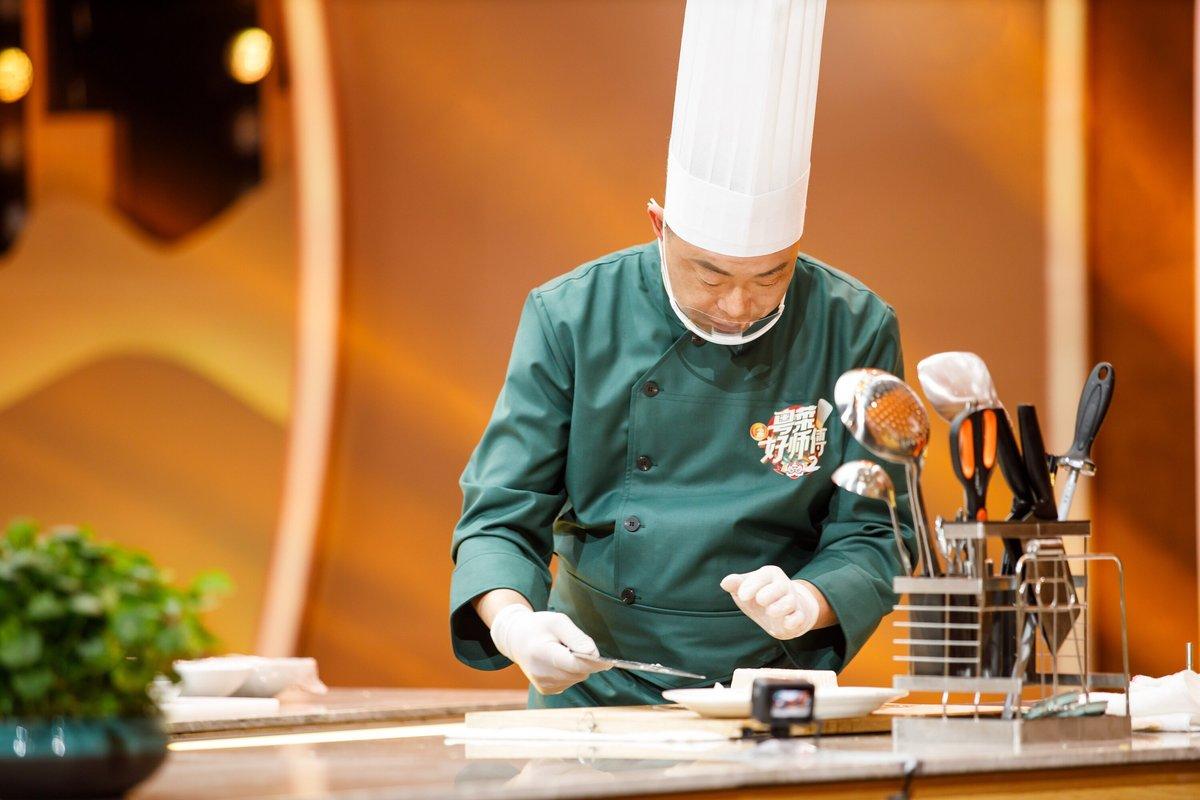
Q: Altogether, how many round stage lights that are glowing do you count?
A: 2